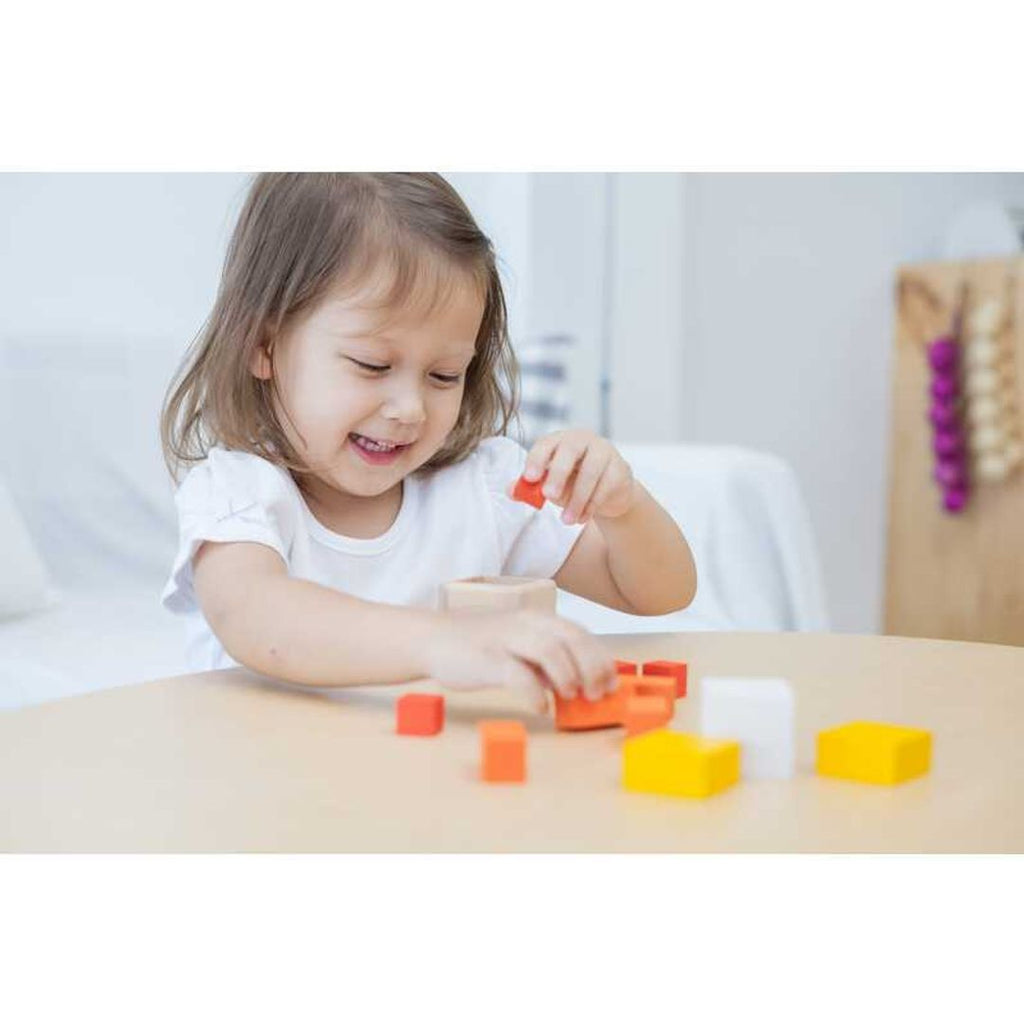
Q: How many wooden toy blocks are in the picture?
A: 11